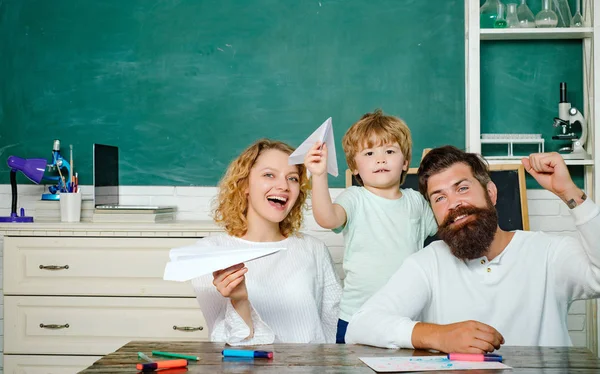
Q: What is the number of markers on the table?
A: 3